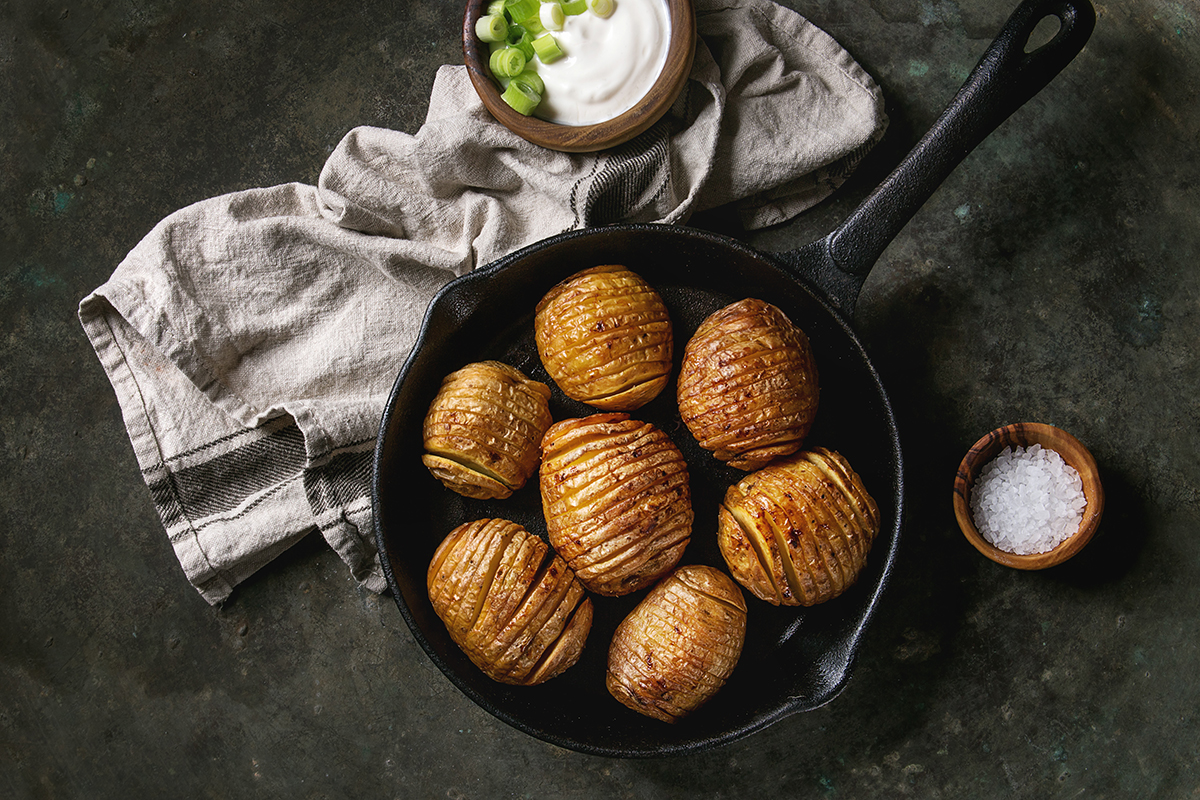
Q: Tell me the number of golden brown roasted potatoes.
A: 7